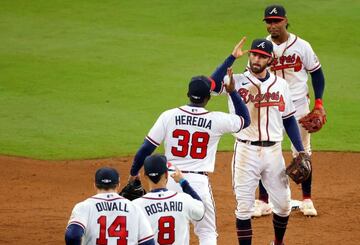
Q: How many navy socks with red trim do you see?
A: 4